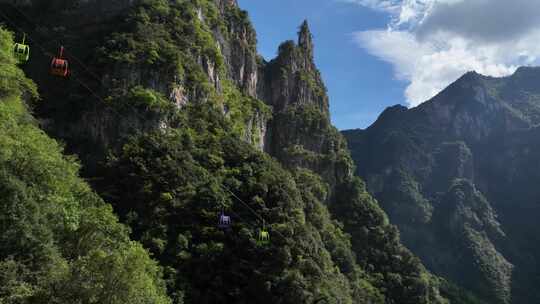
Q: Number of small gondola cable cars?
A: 4